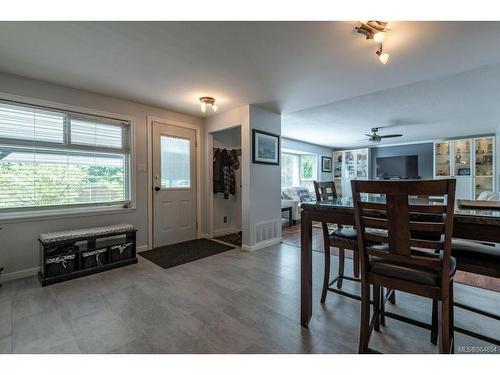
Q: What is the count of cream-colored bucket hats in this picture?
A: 0